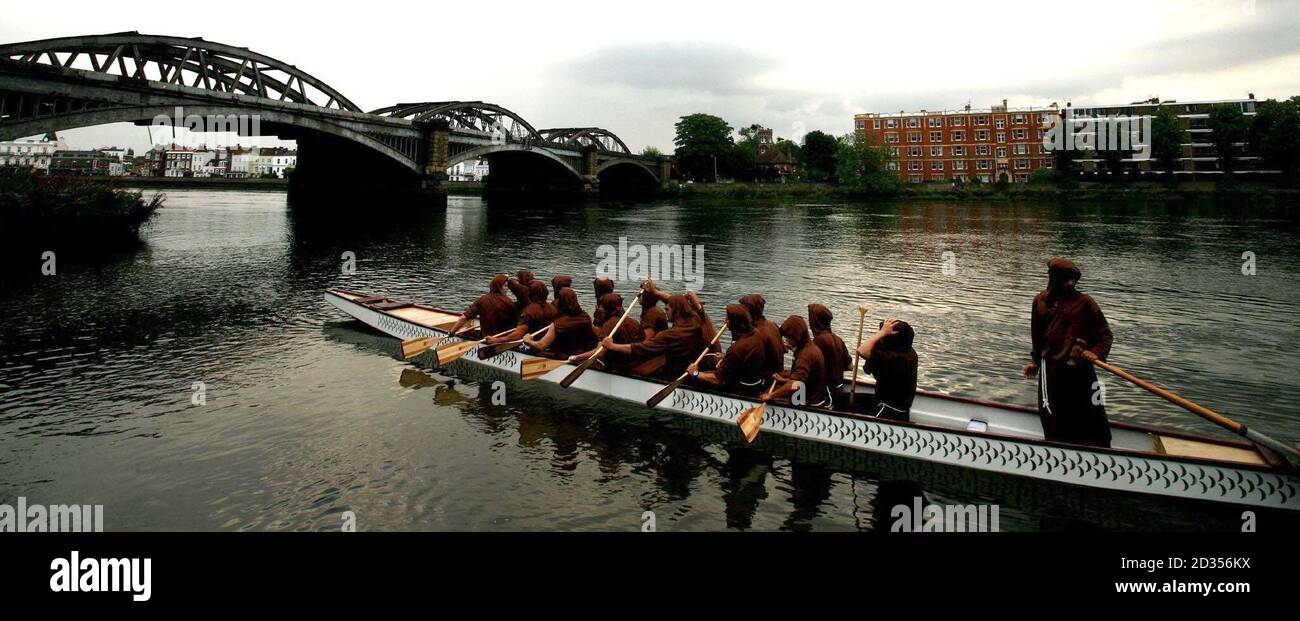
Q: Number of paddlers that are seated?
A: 15